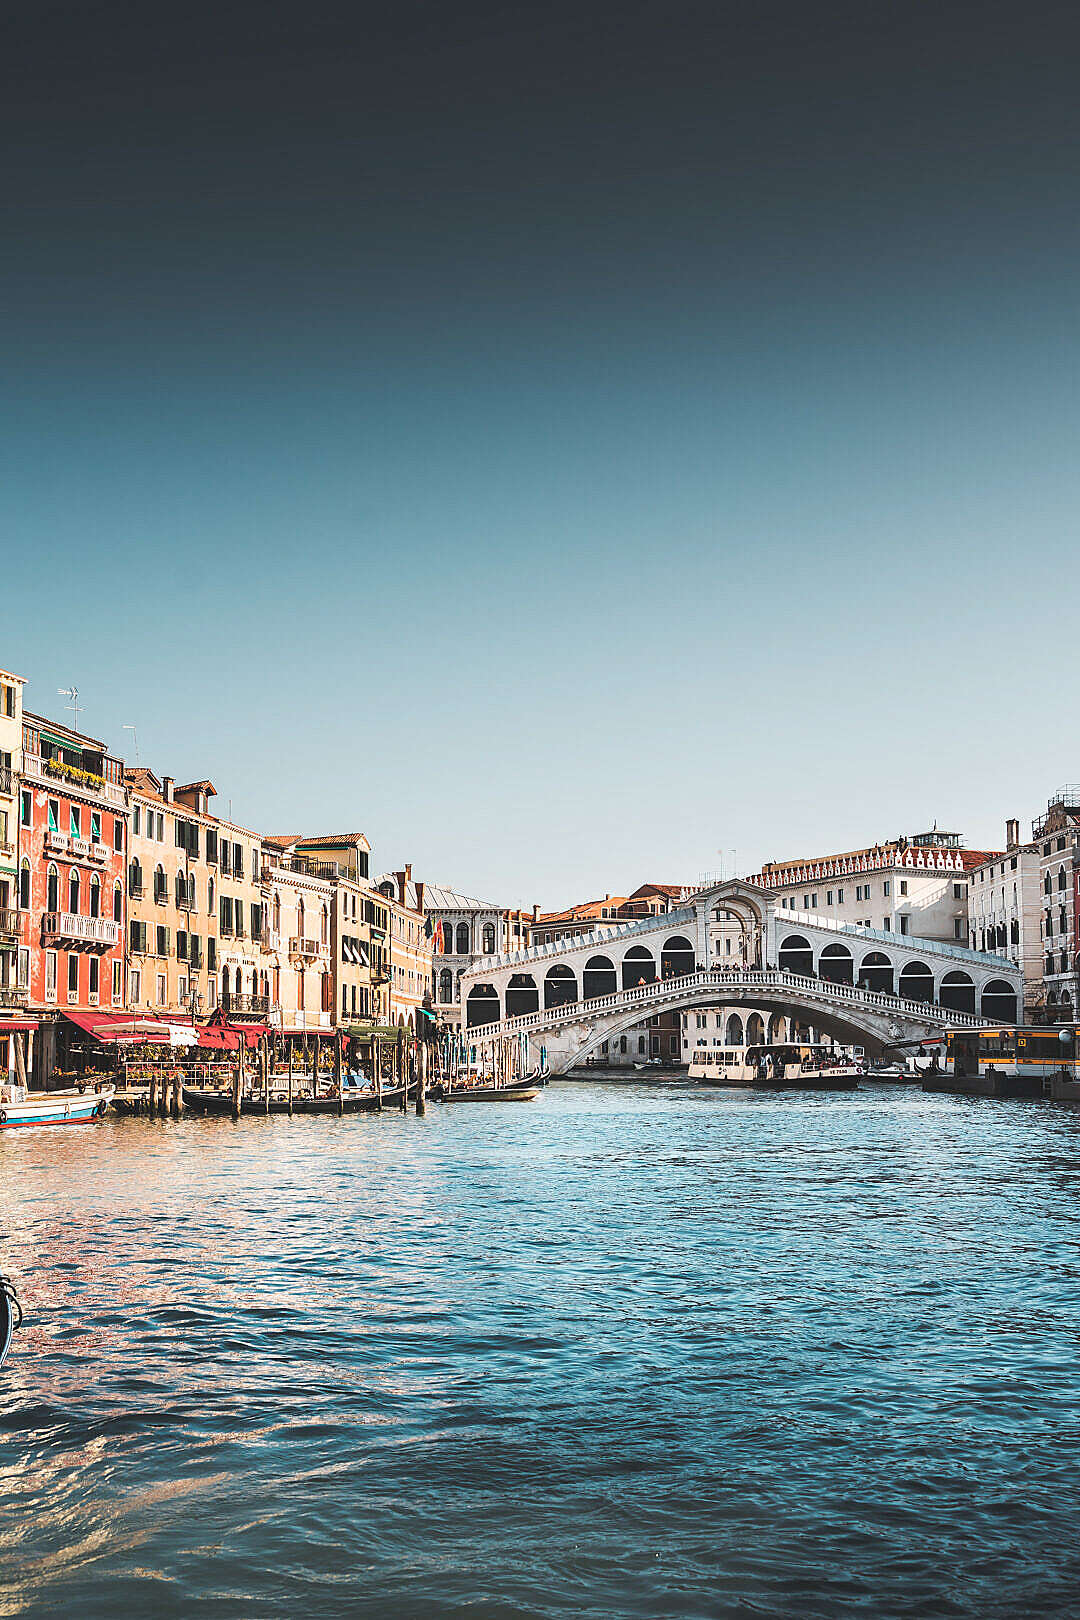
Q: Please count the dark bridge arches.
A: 12